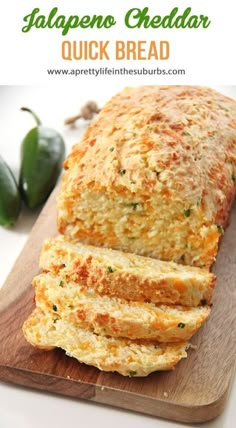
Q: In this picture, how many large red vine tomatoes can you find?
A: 0